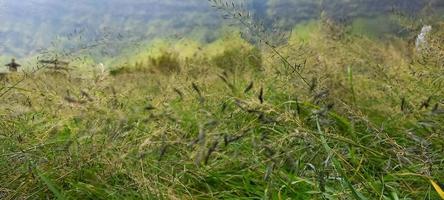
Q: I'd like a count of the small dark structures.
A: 2